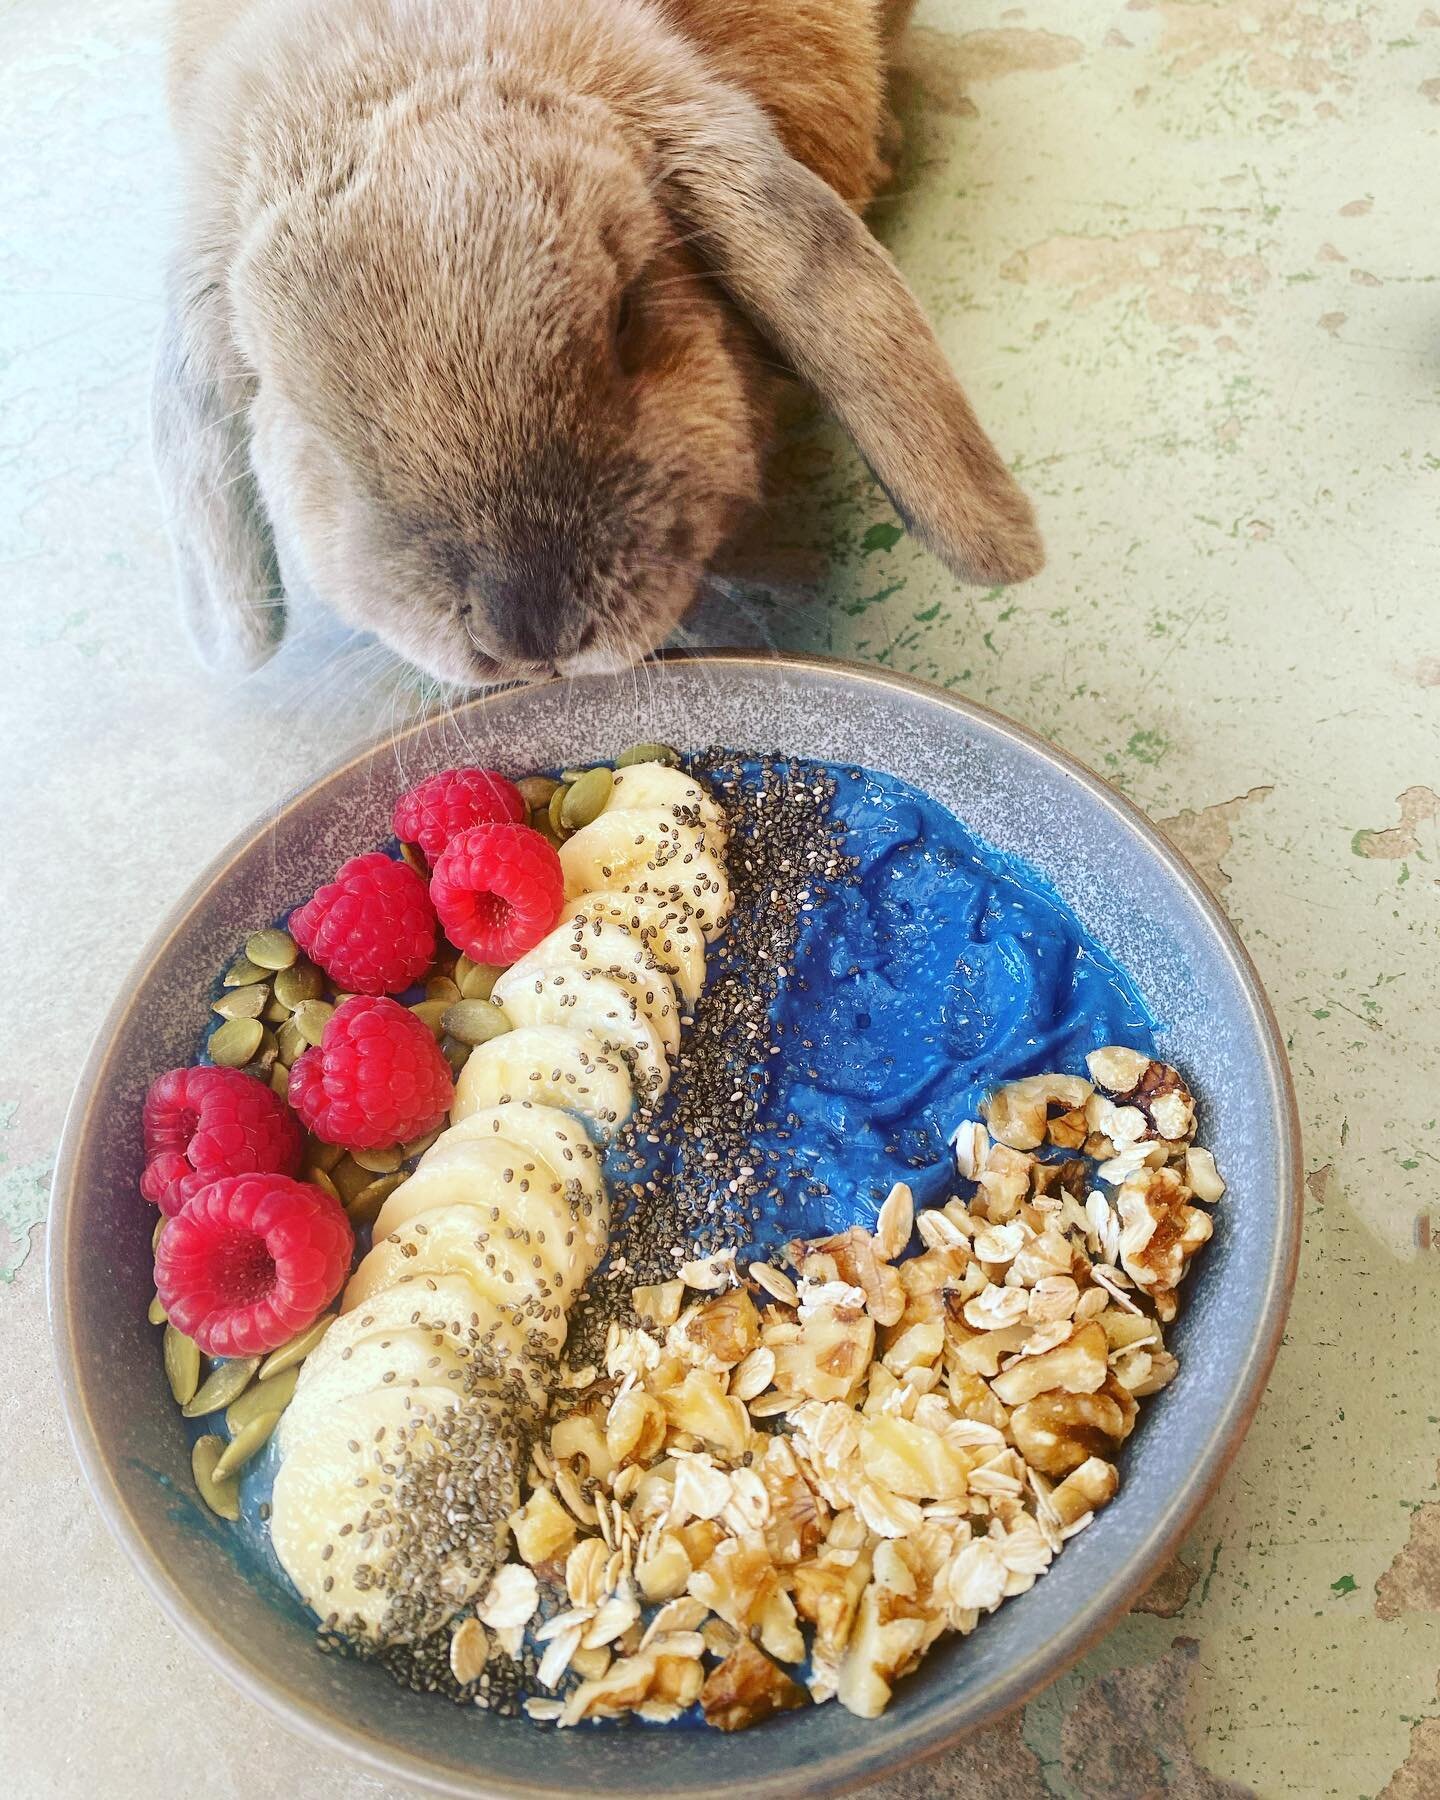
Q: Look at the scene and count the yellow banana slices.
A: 12